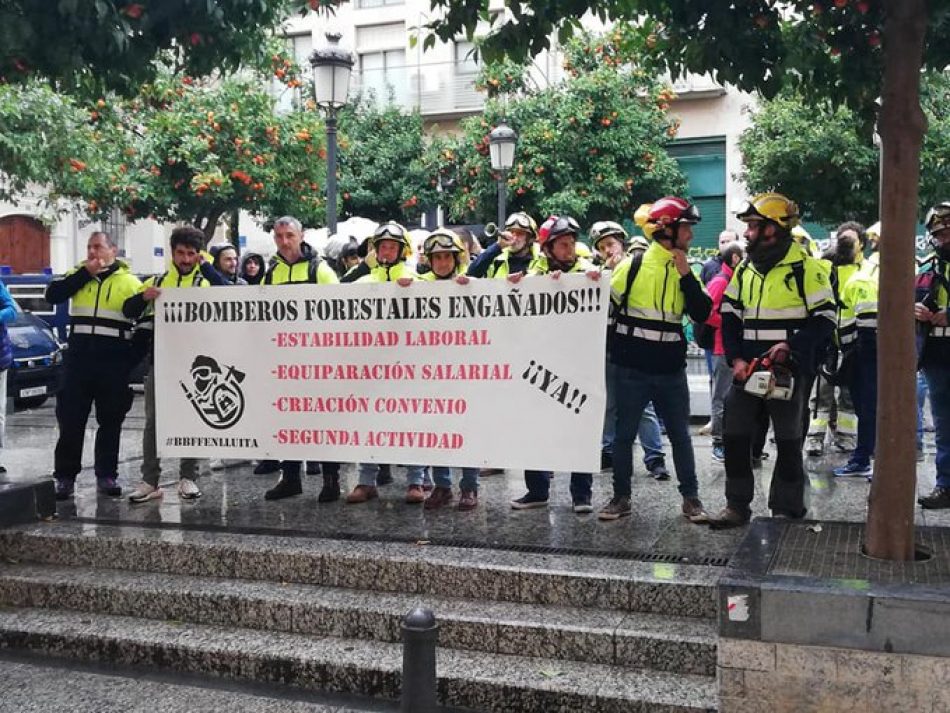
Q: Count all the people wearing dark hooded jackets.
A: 2